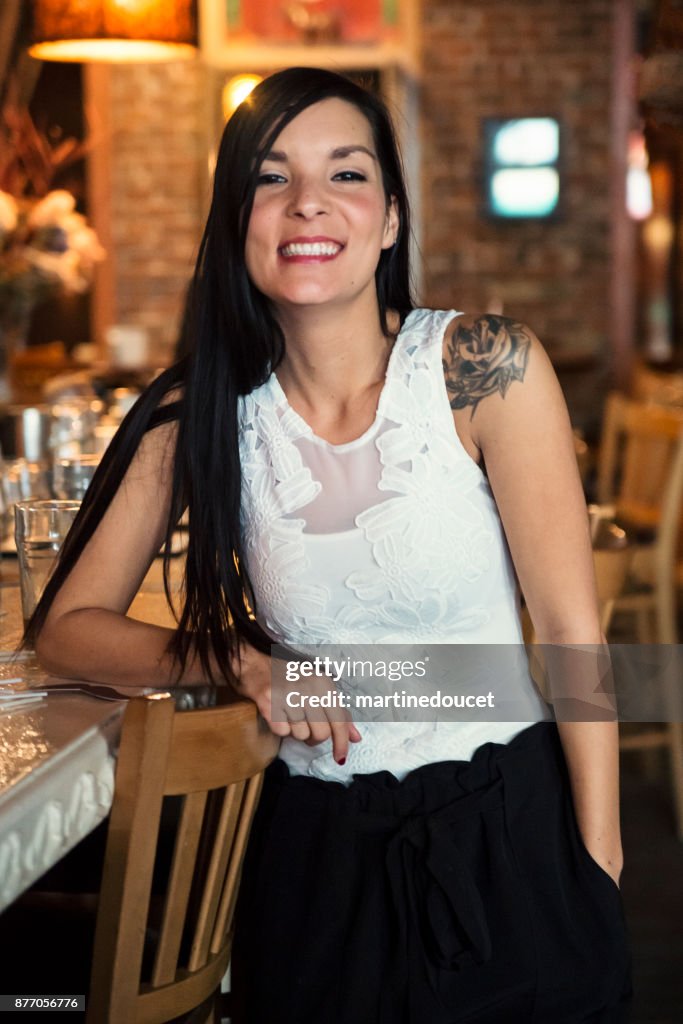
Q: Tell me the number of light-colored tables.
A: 1